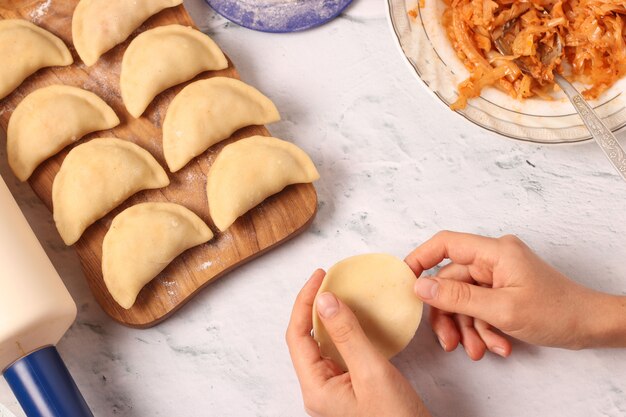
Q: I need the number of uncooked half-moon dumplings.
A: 8